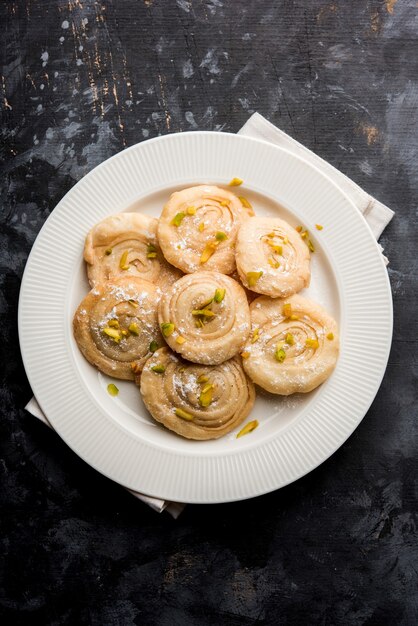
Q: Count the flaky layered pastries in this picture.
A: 7